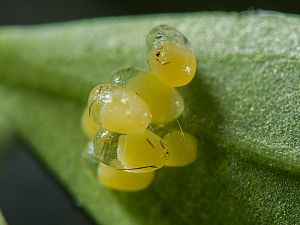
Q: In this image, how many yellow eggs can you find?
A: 7